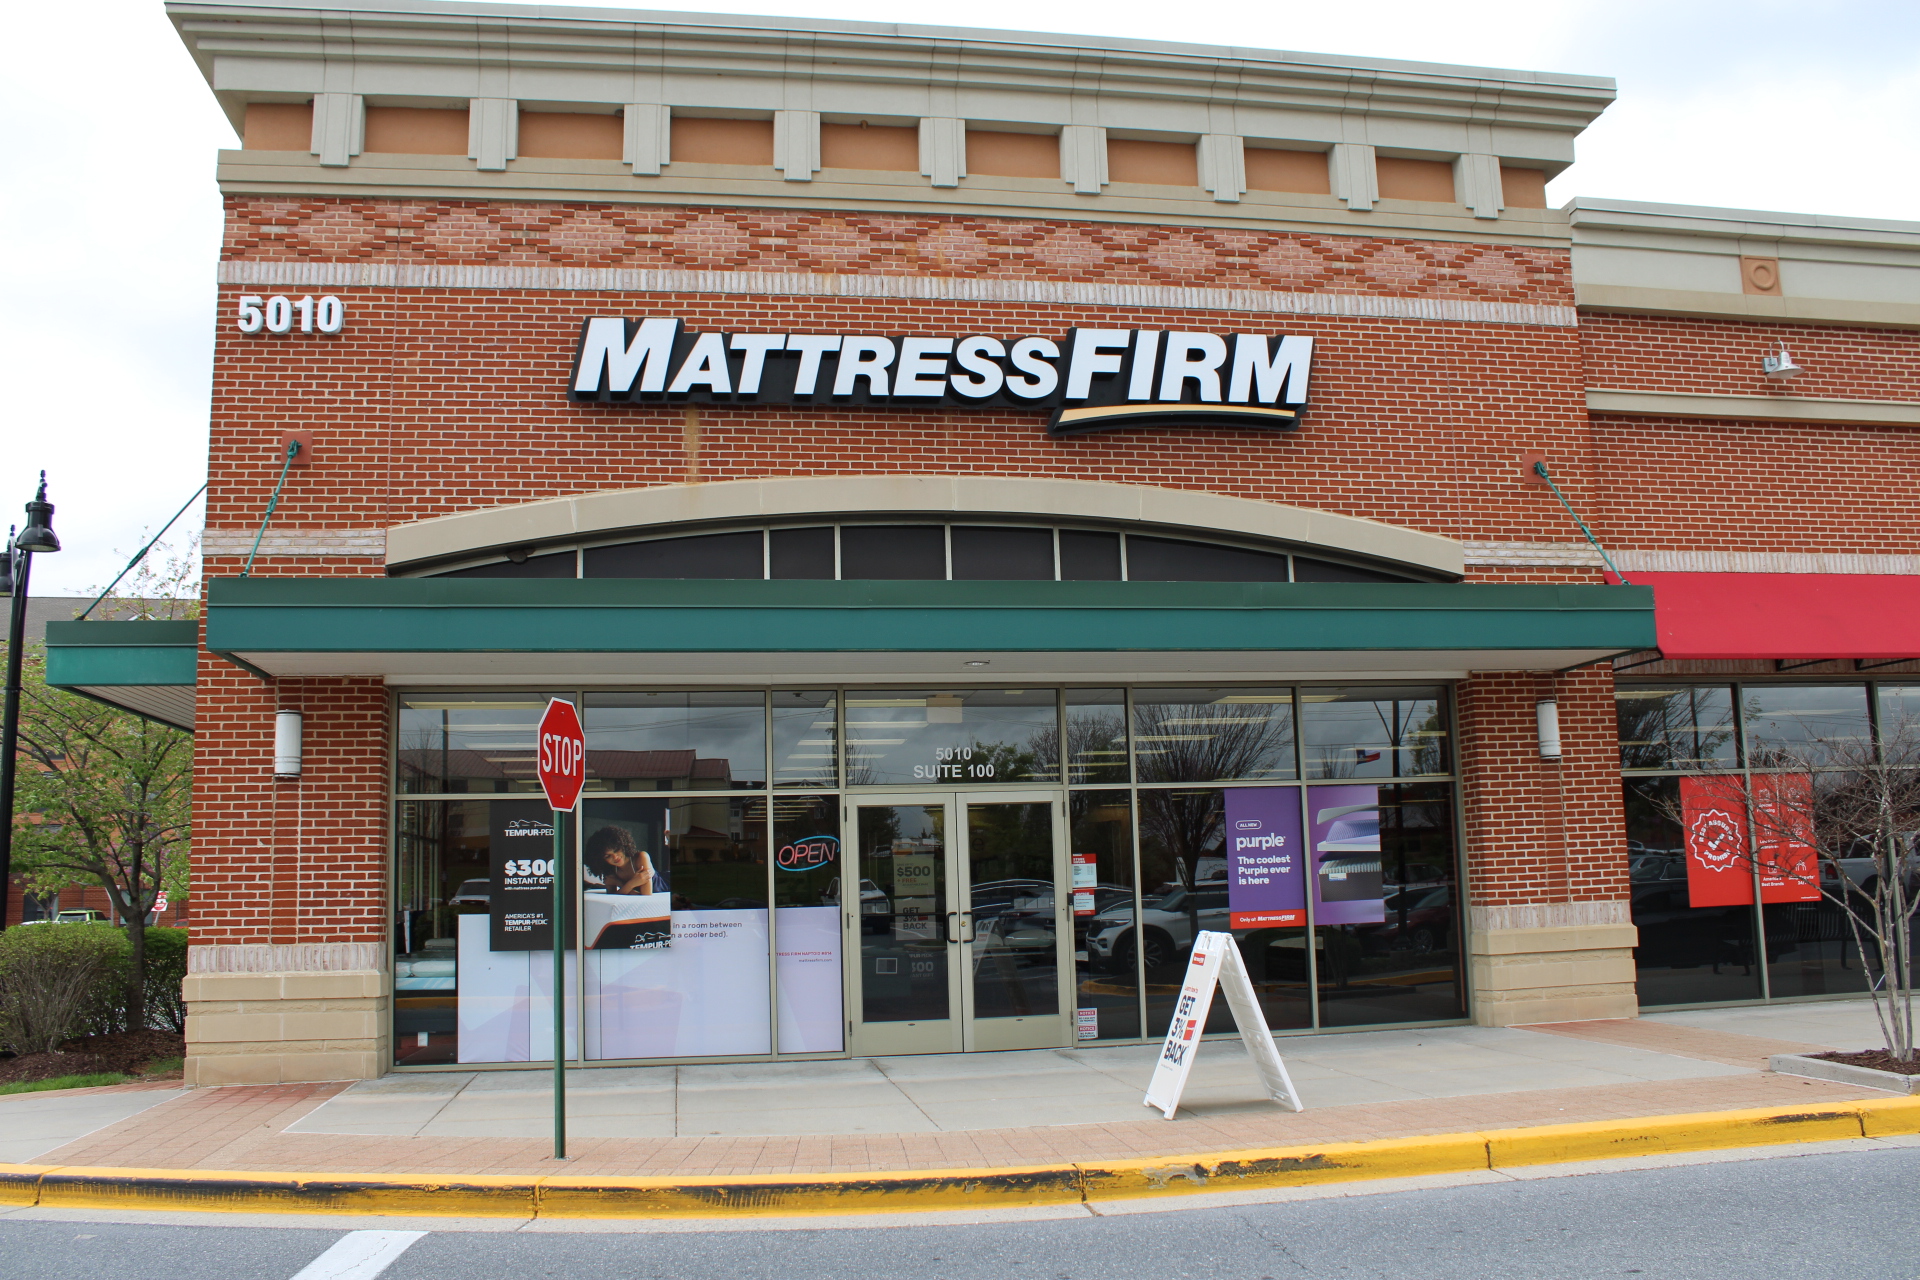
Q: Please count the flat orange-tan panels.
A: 10